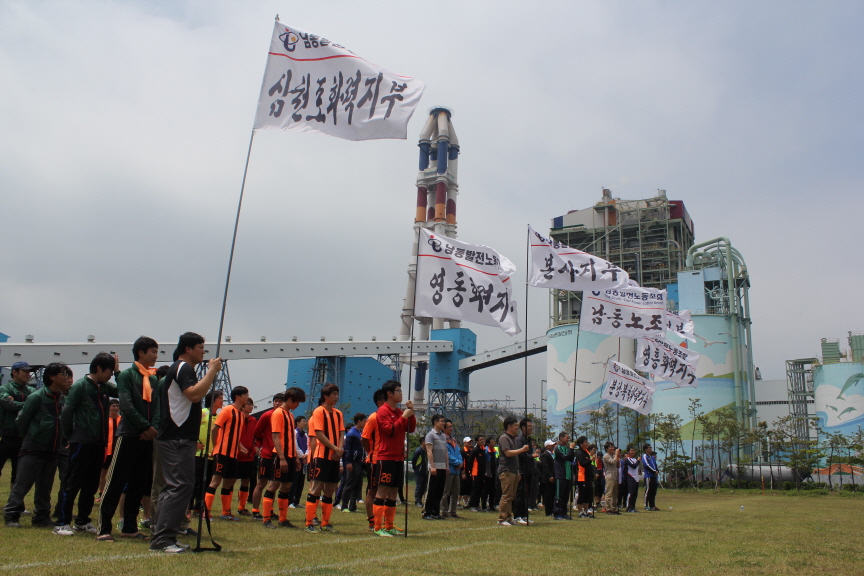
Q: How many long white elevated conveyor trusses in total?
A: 2